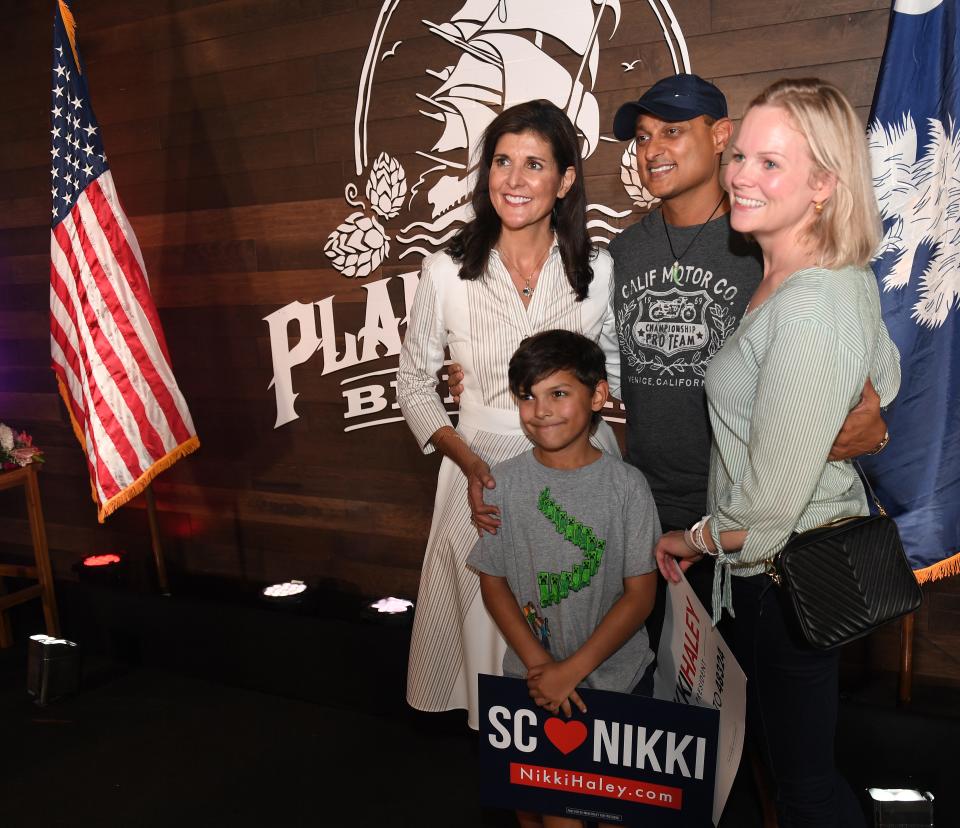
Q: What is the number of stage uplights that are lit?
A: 5